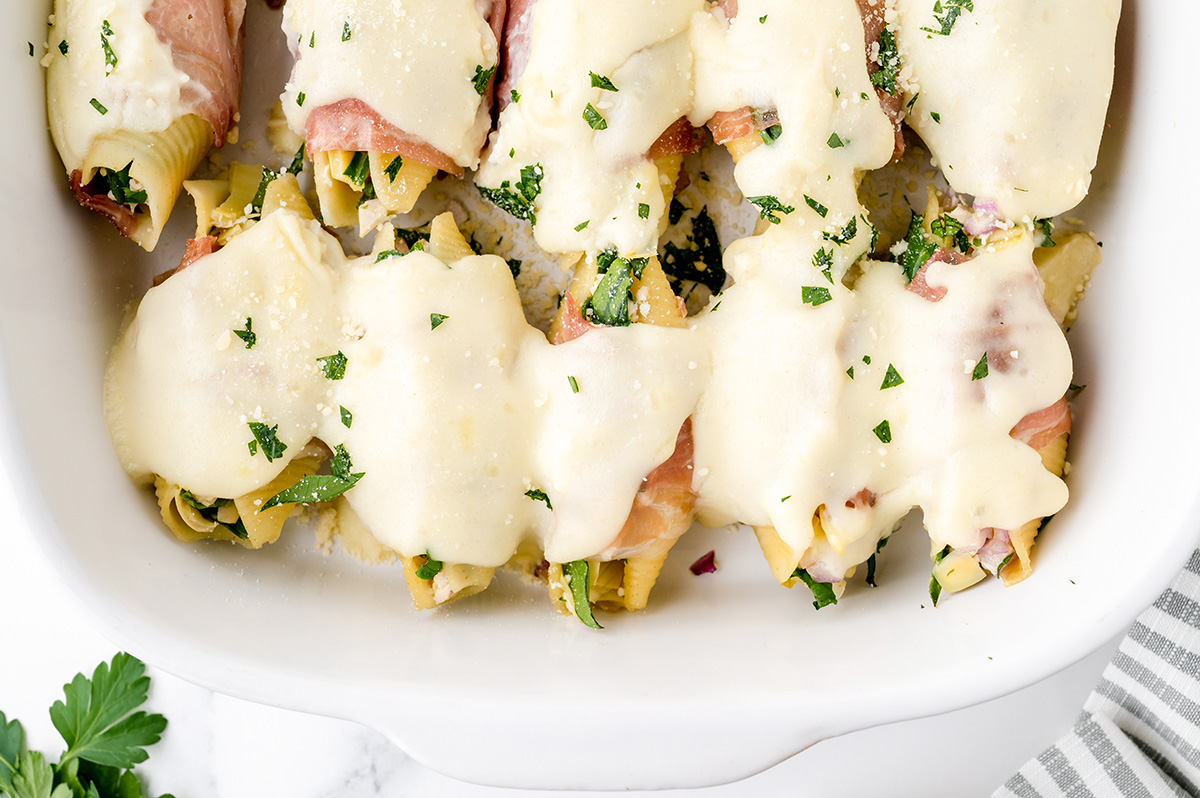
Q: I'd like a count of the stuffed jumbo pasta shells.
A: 10